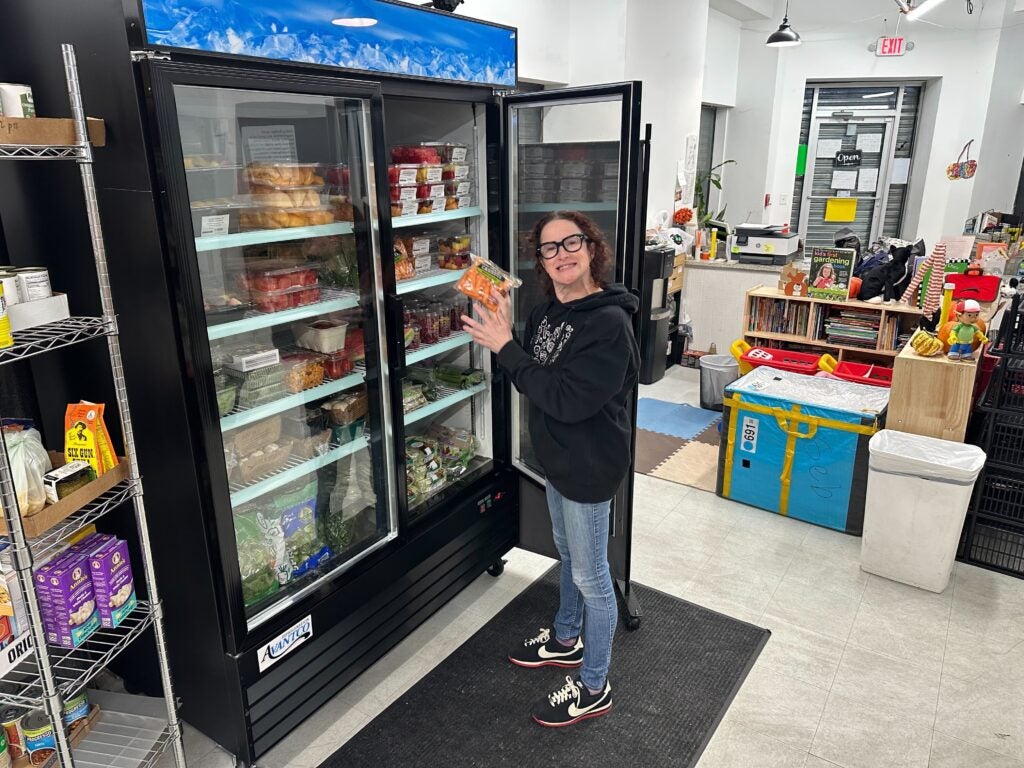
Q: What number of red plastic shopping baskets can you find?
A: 2